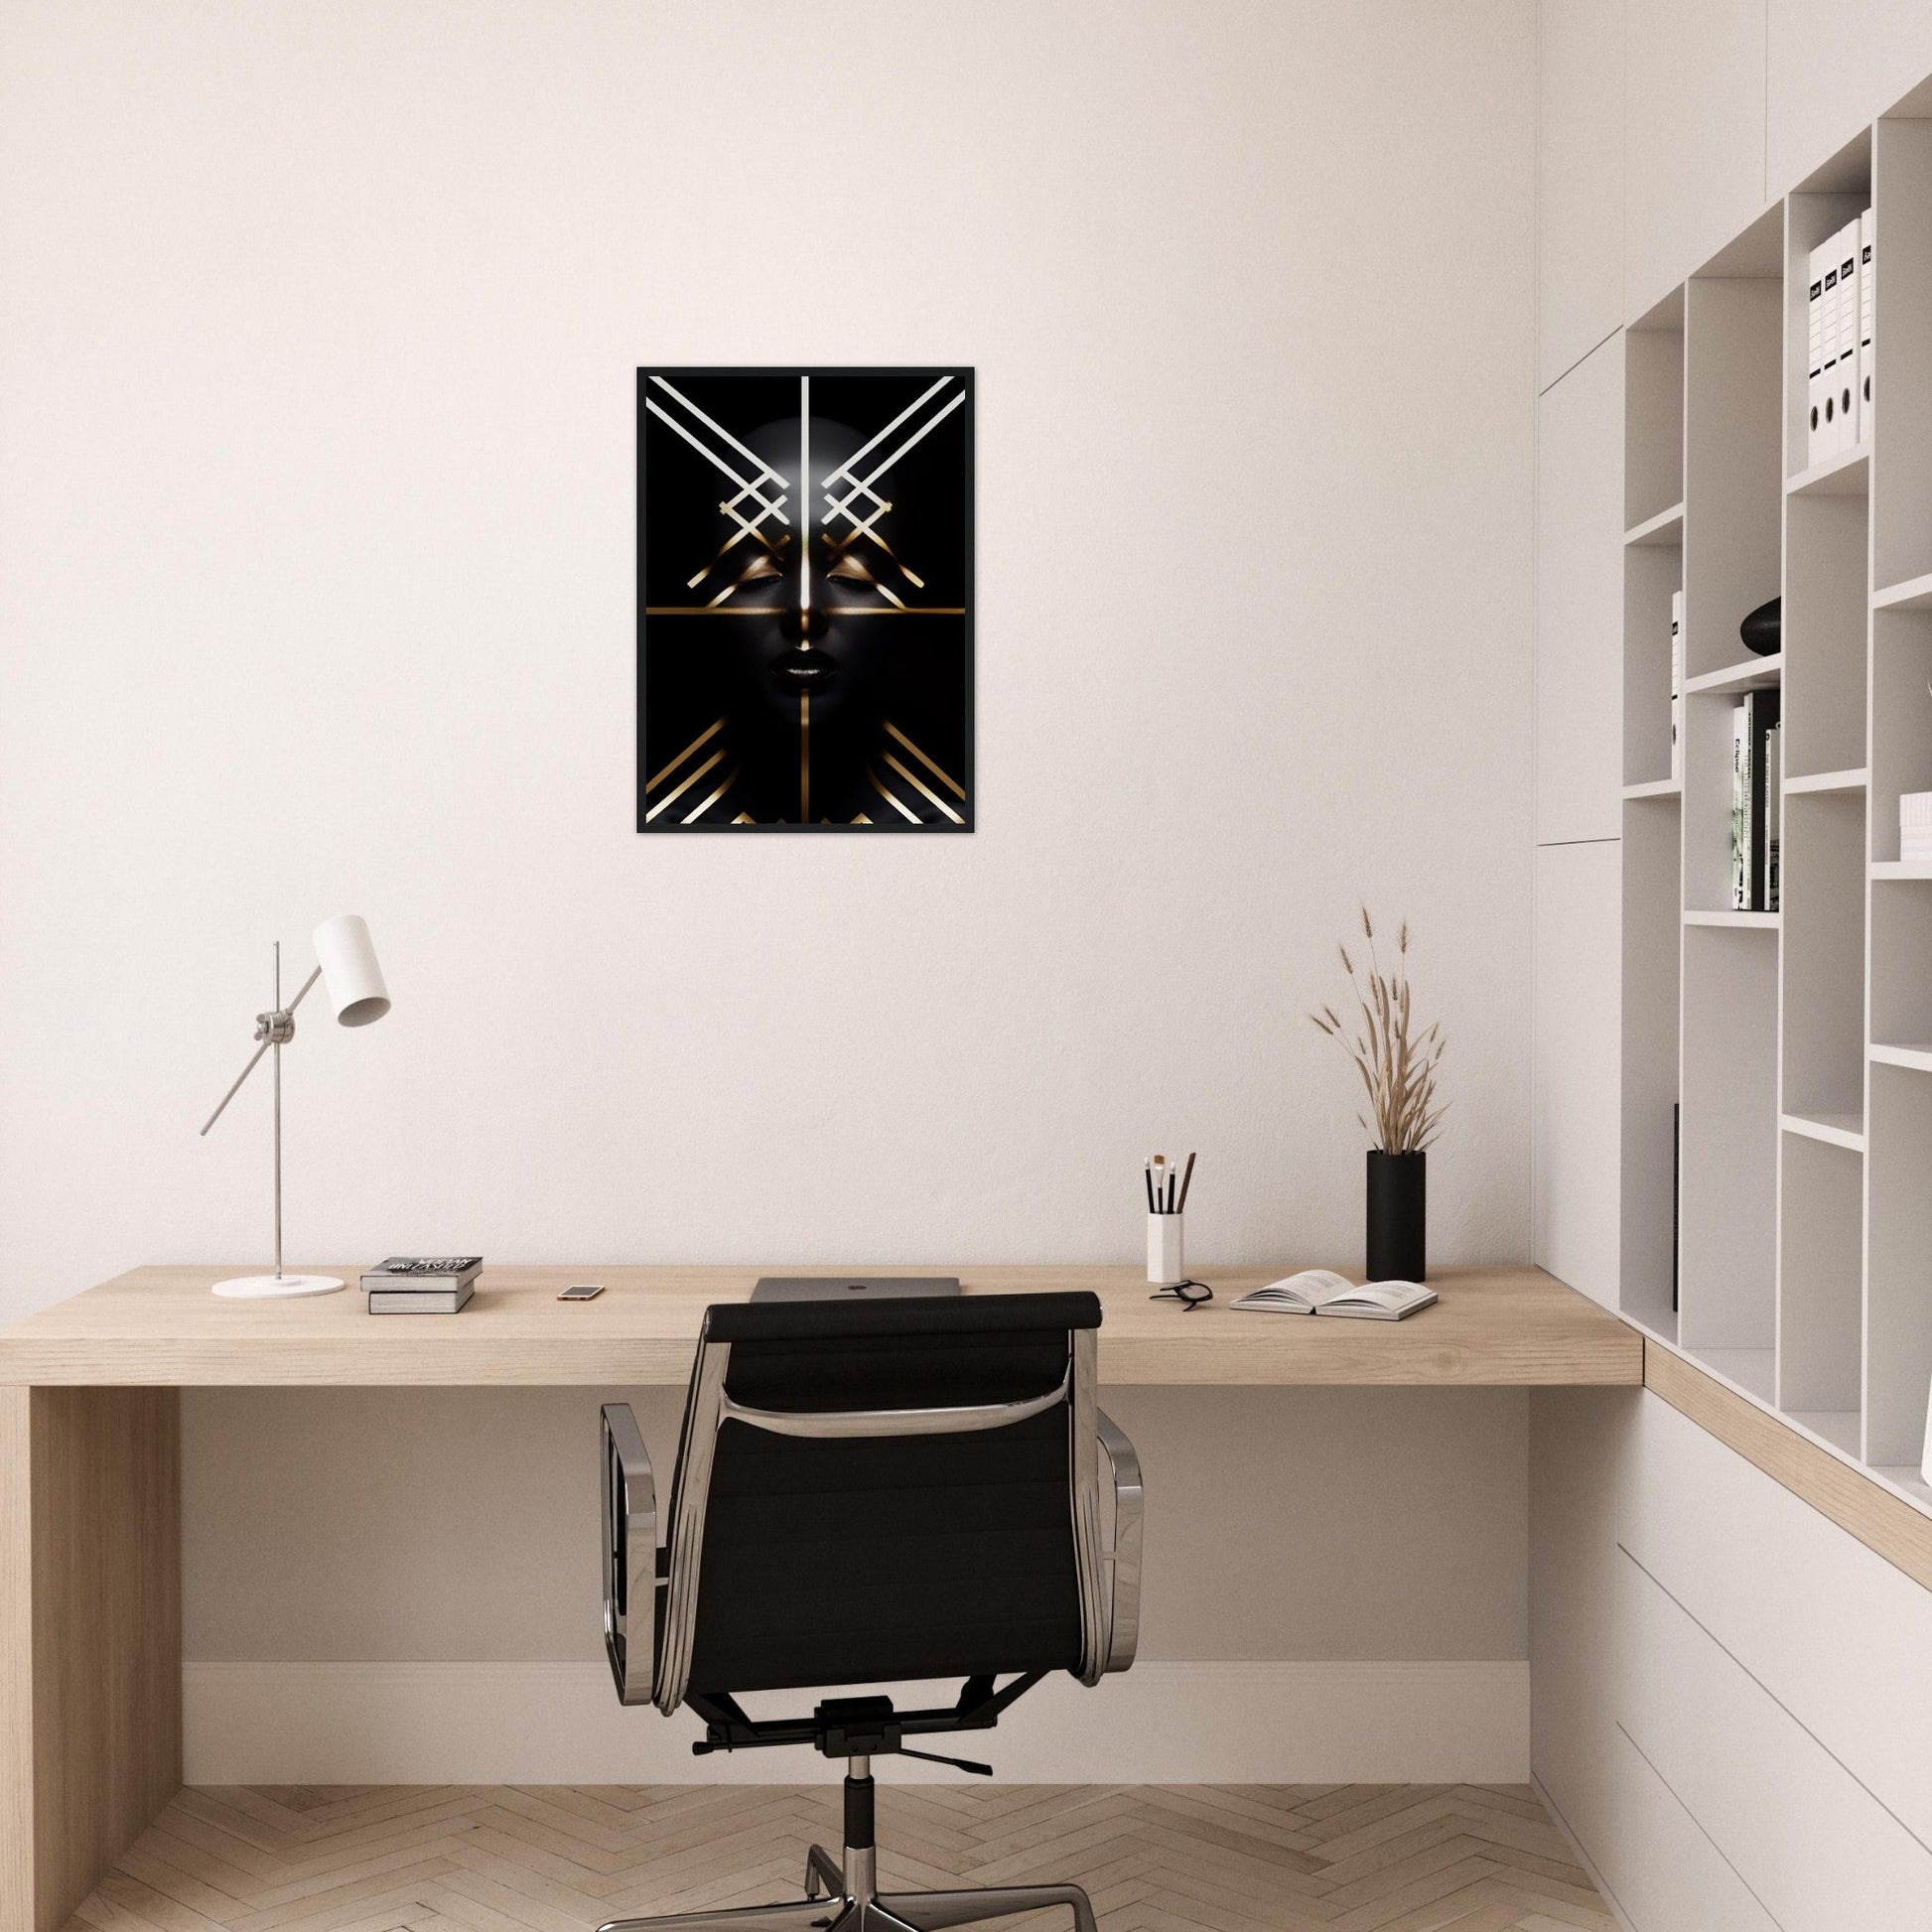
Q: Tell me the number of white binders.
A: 5